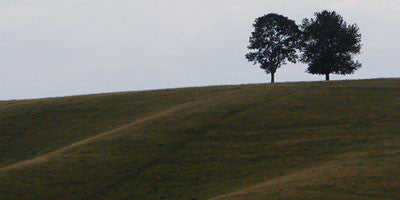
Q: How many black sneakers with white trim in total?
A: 0